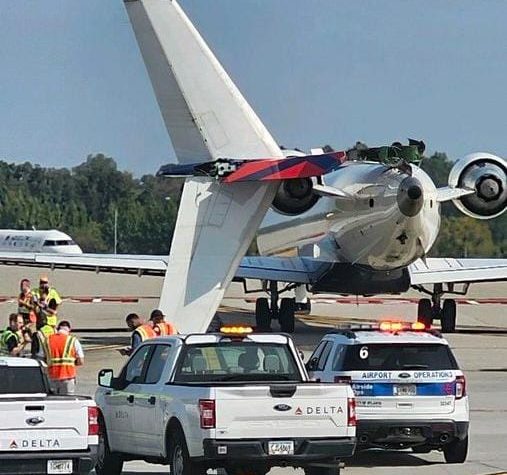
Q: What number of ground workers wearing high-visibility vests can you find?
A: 7